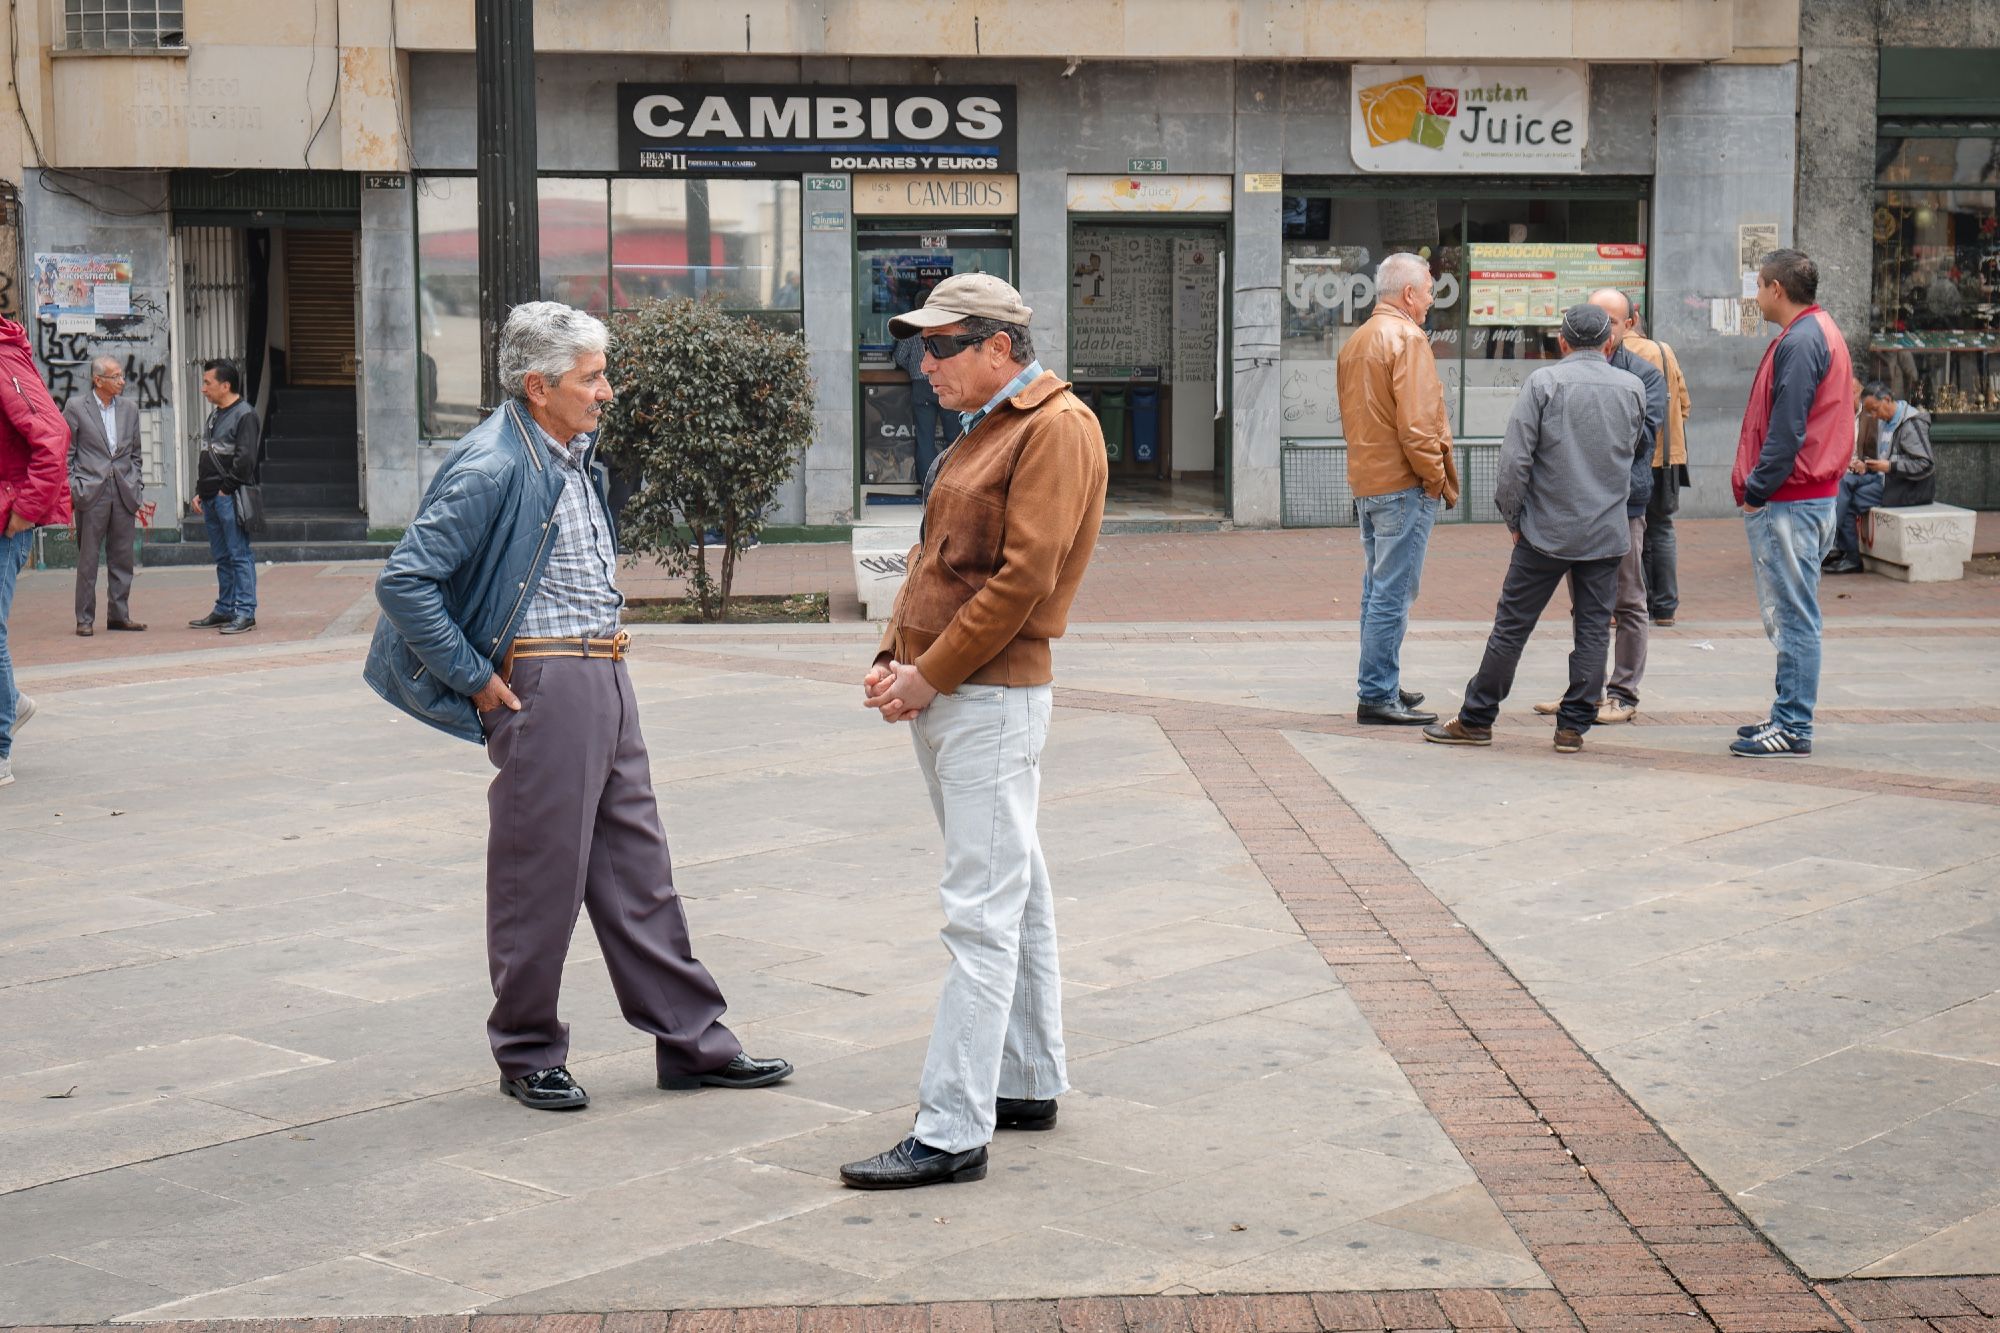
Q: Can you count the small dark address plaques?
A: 3